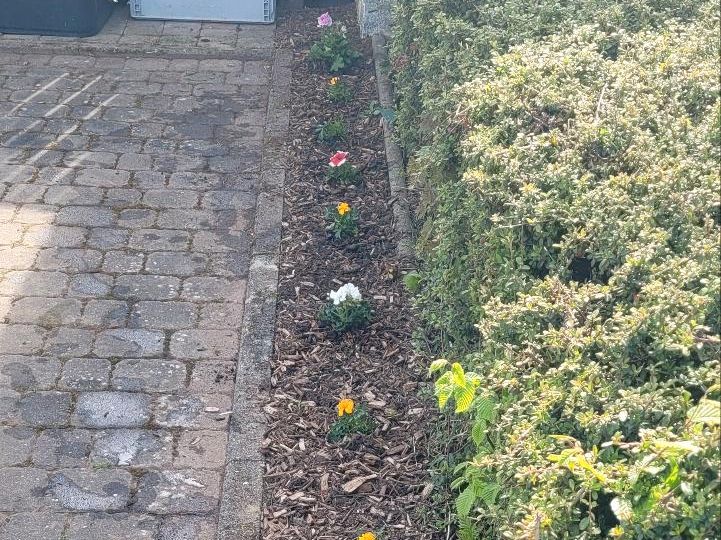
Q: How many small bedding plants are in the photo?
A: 8